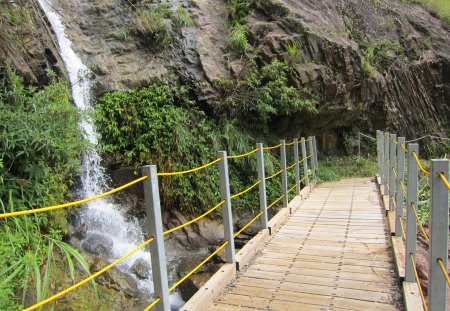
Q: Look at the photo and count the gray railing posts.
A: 15